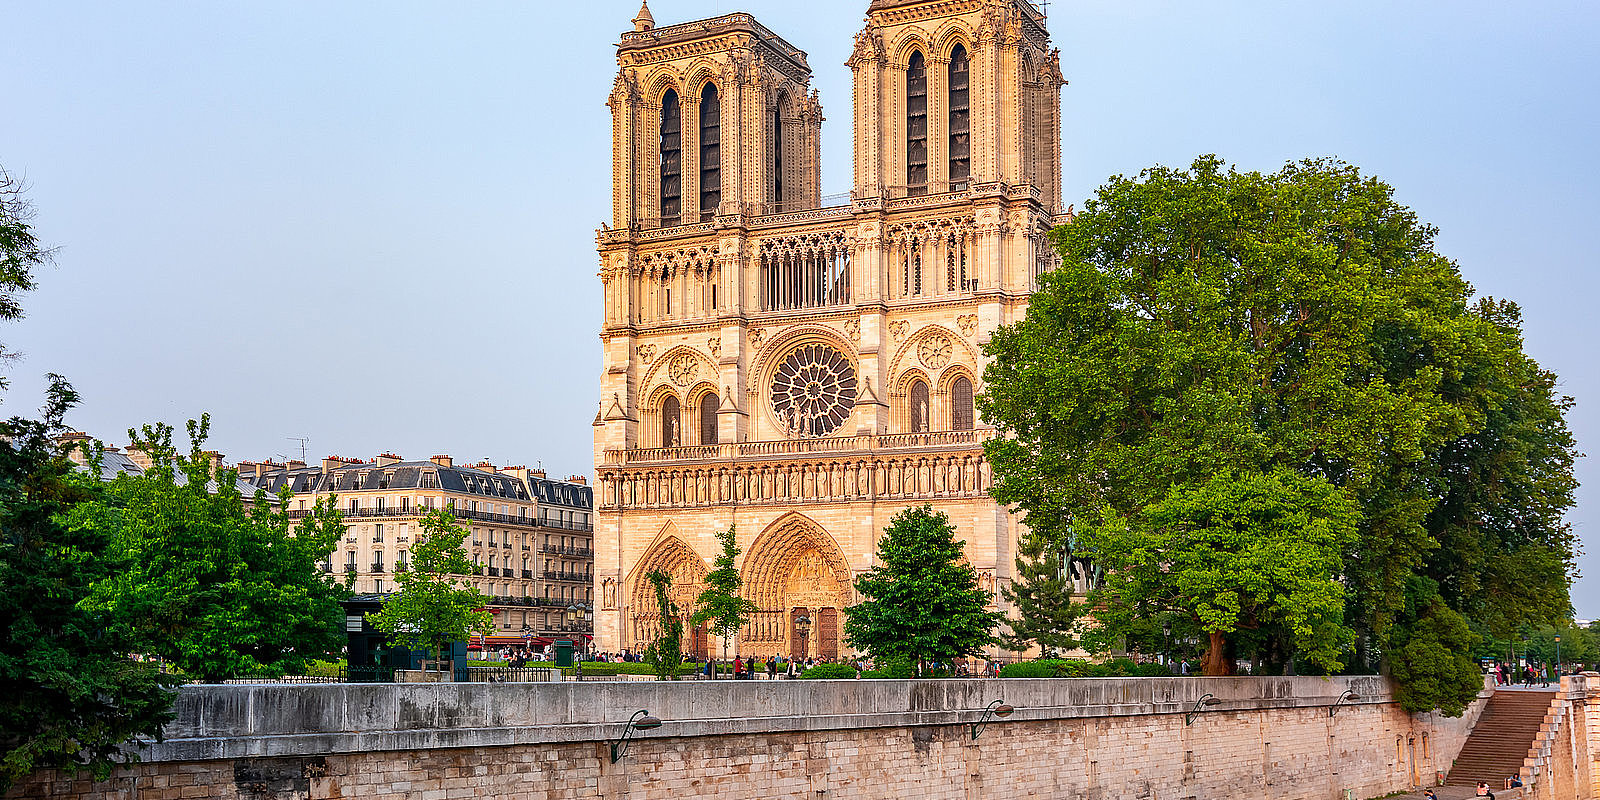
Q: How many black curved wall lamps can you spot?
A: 4